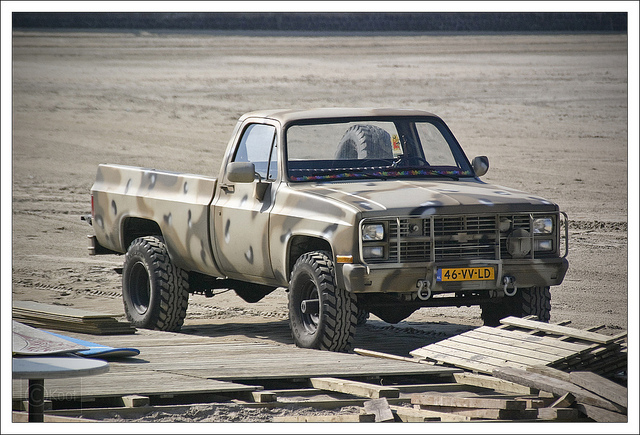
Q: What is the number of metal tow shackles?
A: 2